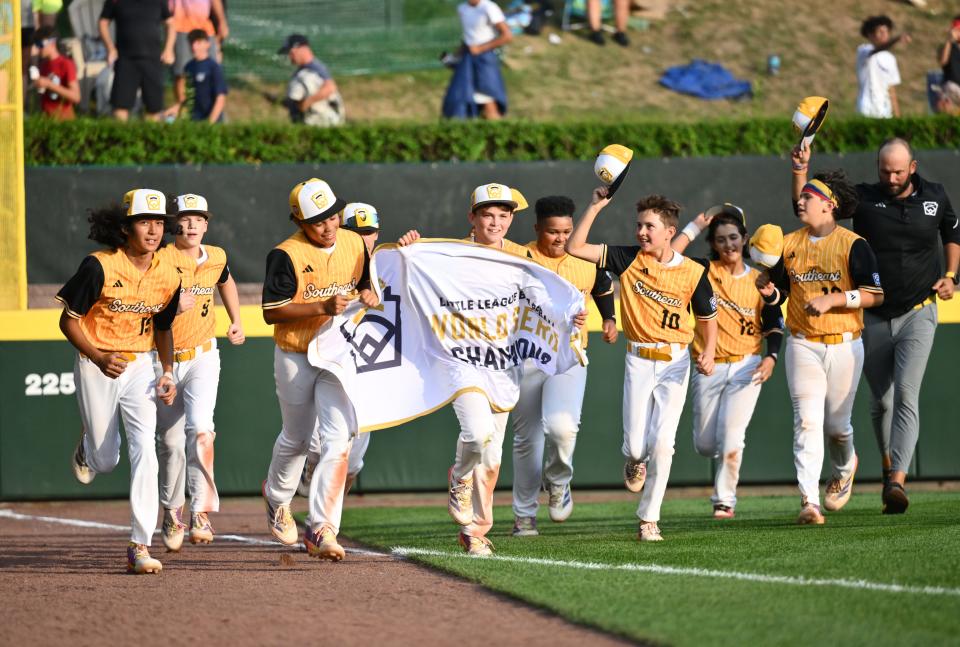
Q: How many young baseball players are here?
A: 9